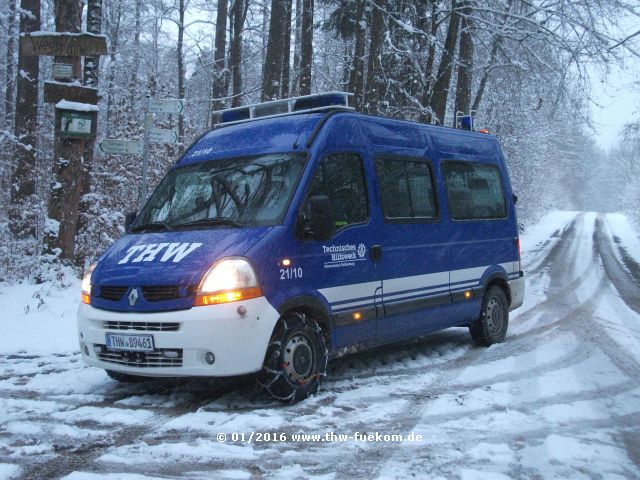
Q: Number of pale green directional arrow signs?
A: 3